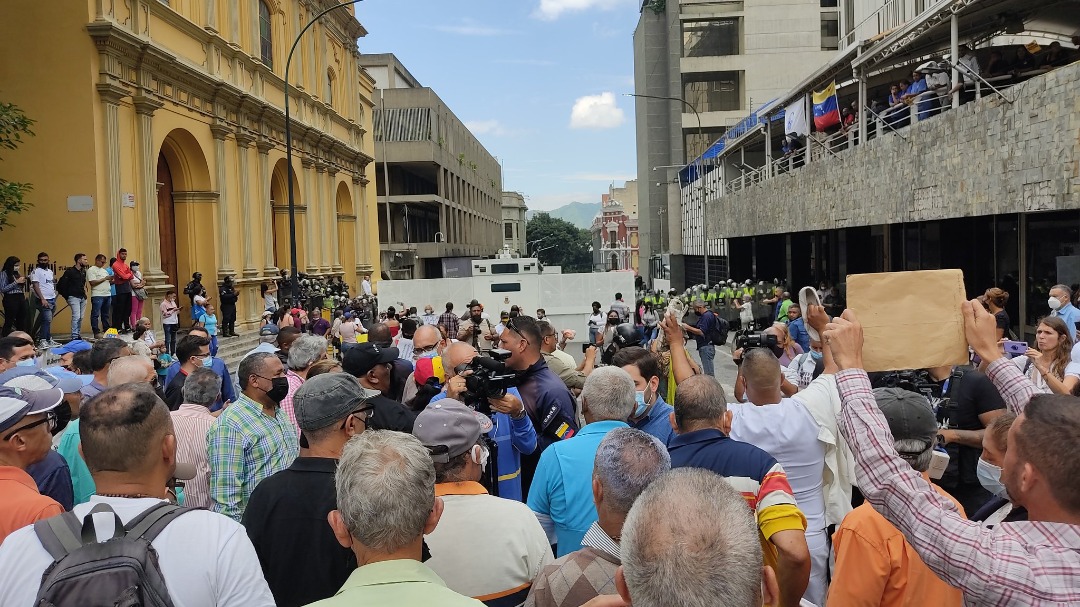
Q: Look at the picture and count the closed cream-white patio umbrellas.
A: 0